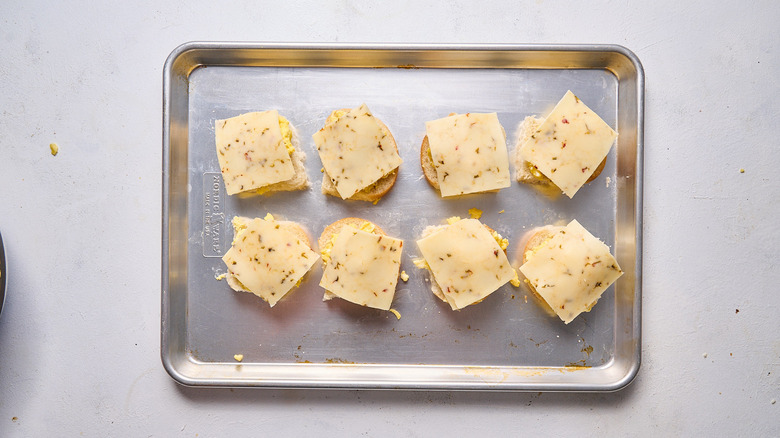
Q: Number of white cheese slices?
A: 8